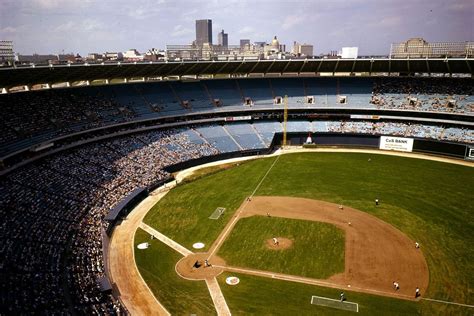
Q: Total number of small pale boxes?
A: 2